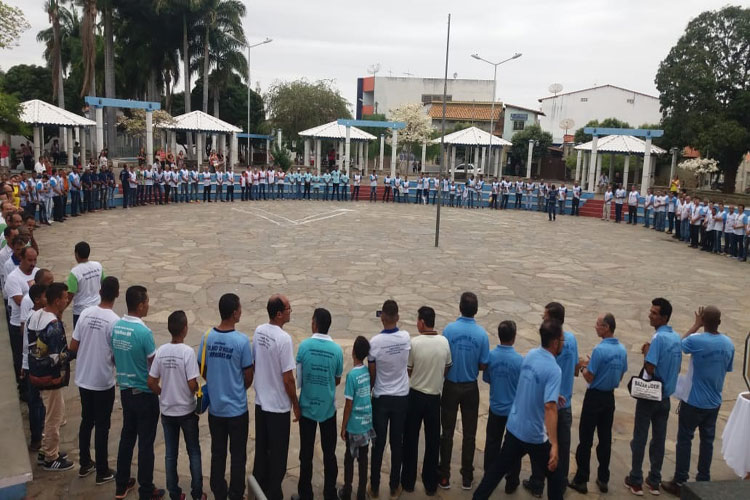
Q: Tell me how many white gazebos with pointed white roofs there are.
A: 5